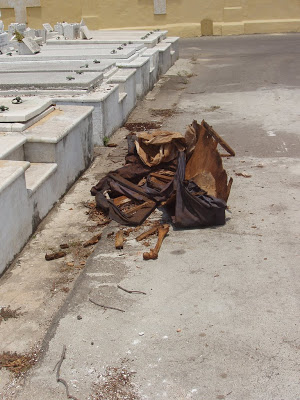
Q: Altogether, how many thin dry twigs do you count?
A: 3